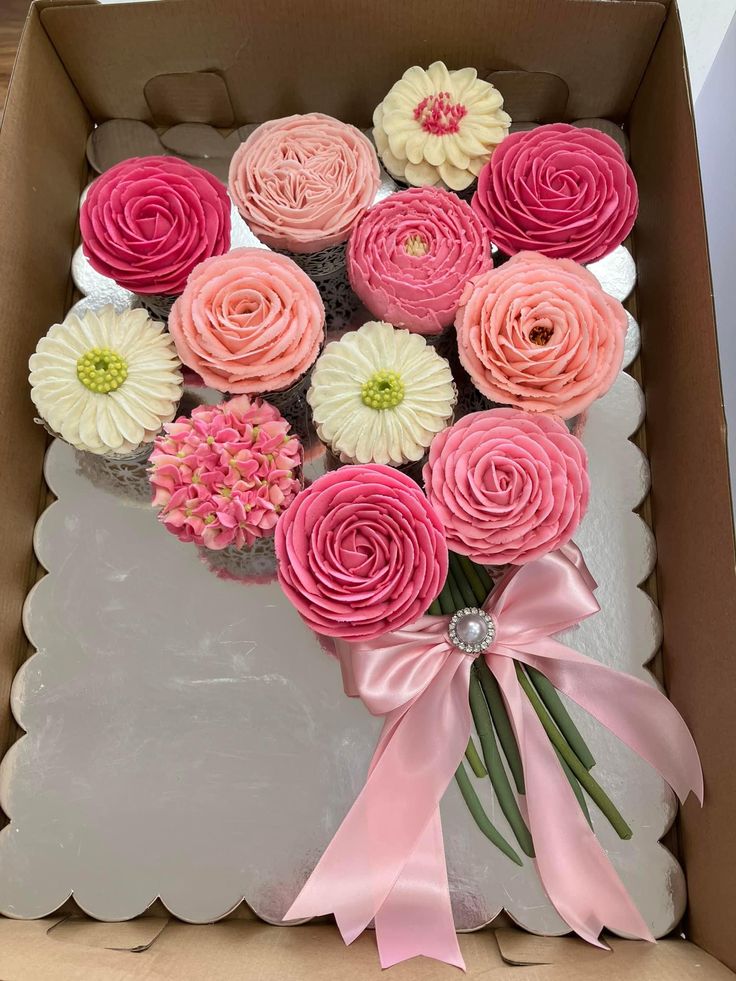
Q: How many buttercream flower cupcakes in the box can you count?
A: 12